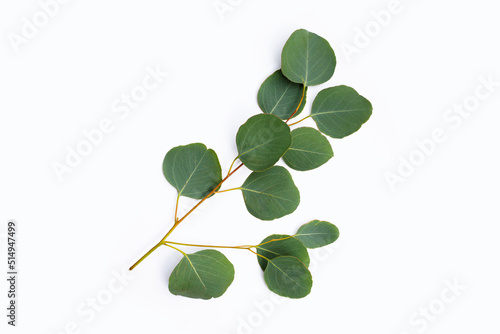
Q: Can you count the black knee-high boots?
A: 0